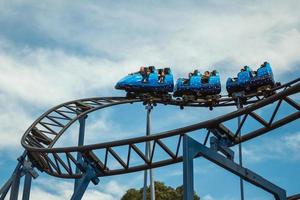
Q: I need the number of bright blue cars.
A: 3